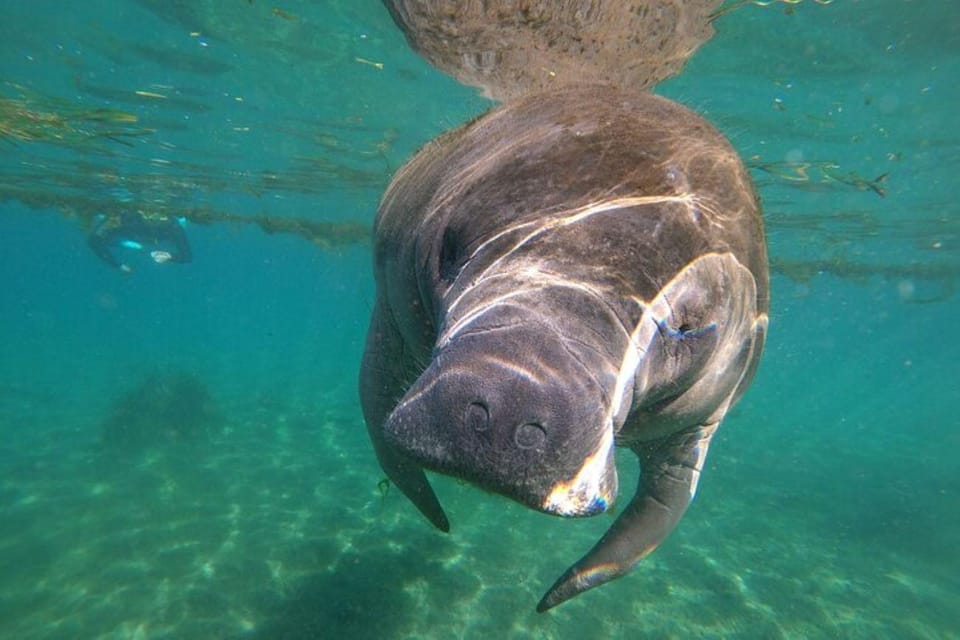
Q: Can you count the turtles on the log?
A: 0